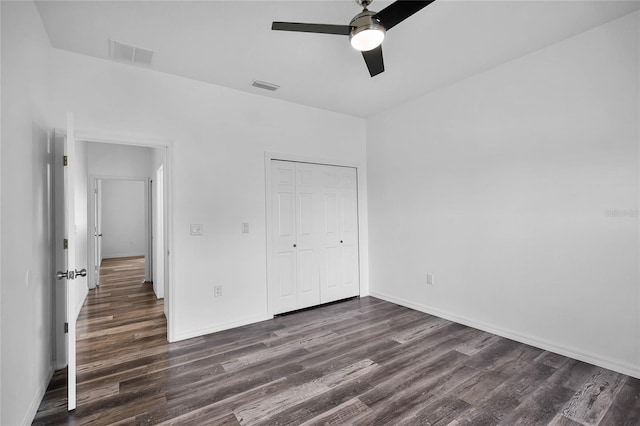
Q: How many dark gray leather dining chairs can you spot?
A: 0